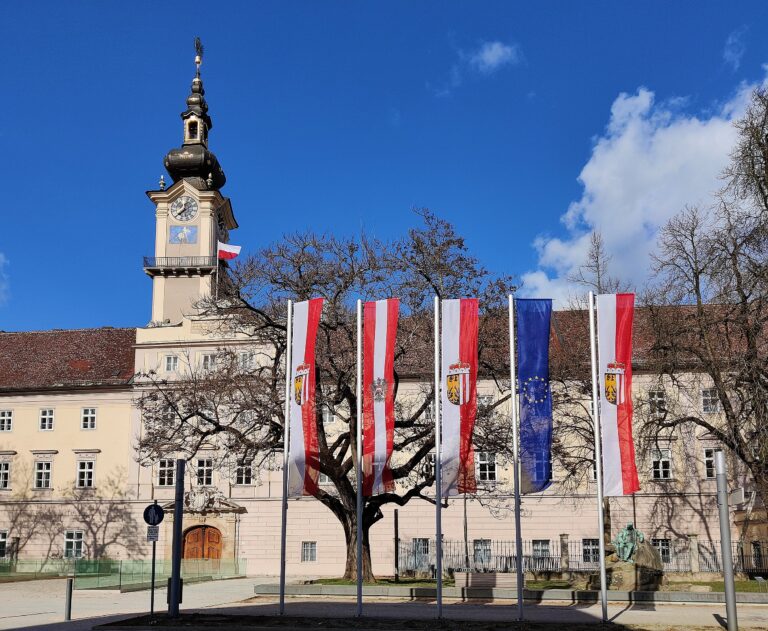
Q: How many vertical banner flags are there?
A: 5